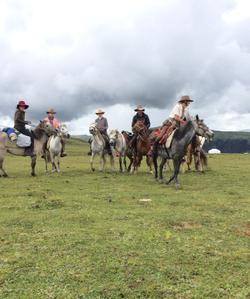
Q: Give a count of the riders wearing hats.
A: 5